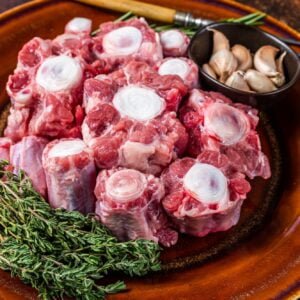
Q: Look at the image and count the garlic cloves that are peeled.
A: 0